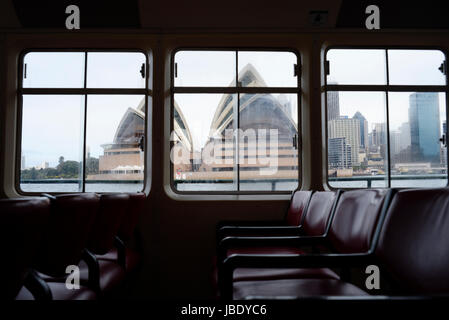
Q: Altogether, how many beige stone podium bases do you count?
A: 2